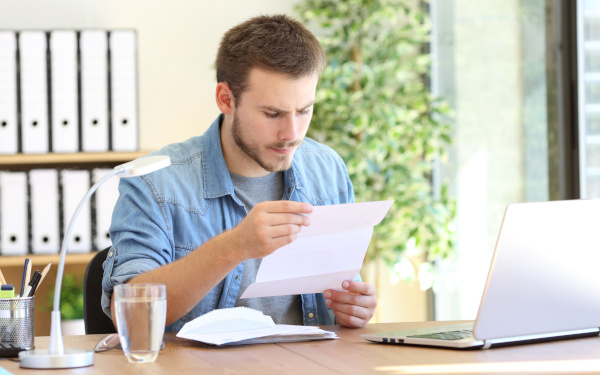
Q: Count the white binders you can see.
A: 9